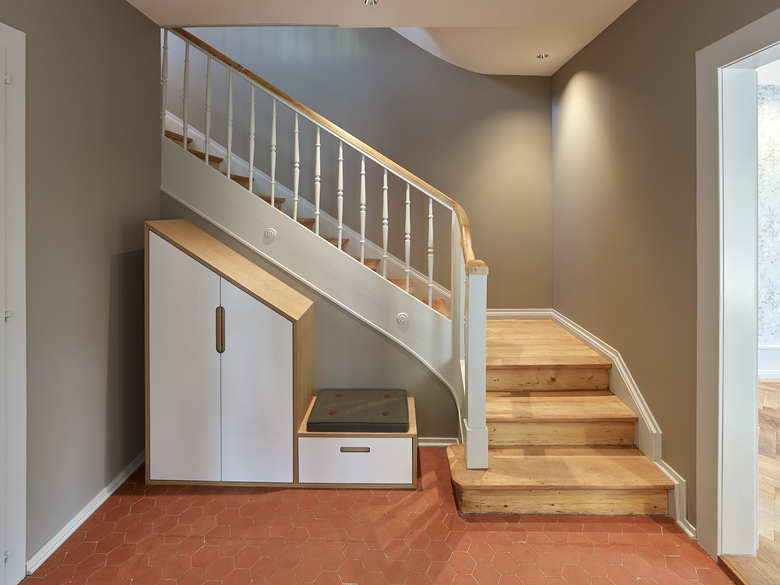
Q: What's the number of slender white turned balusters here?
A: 13